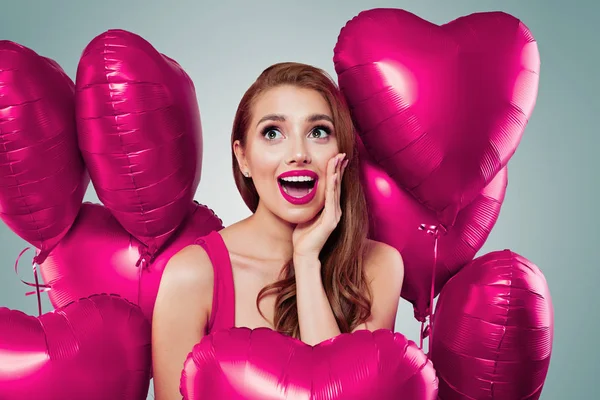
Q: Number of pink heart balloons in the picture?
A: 8